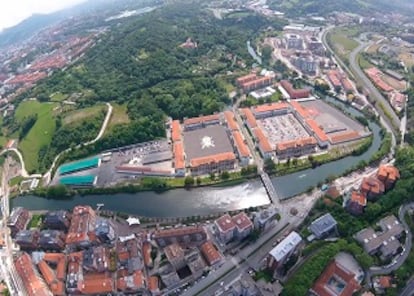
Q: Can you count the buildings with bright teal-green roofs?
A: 2